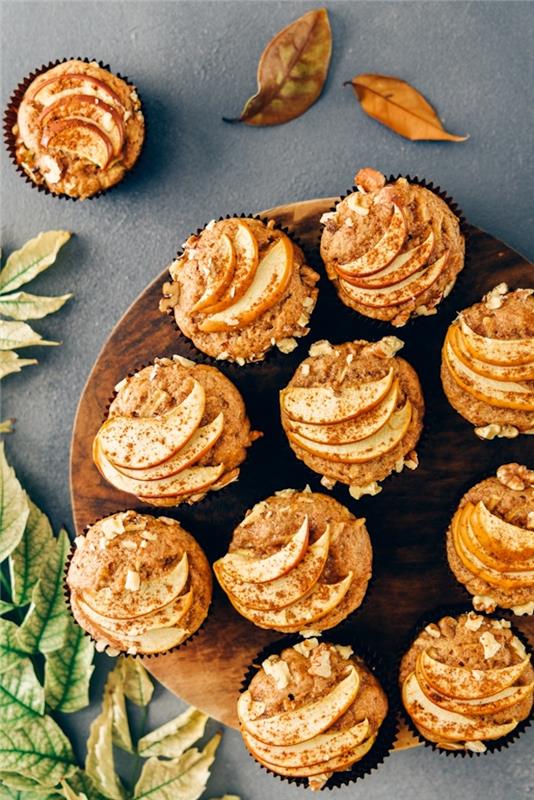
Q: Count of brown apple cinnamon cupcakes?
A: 11